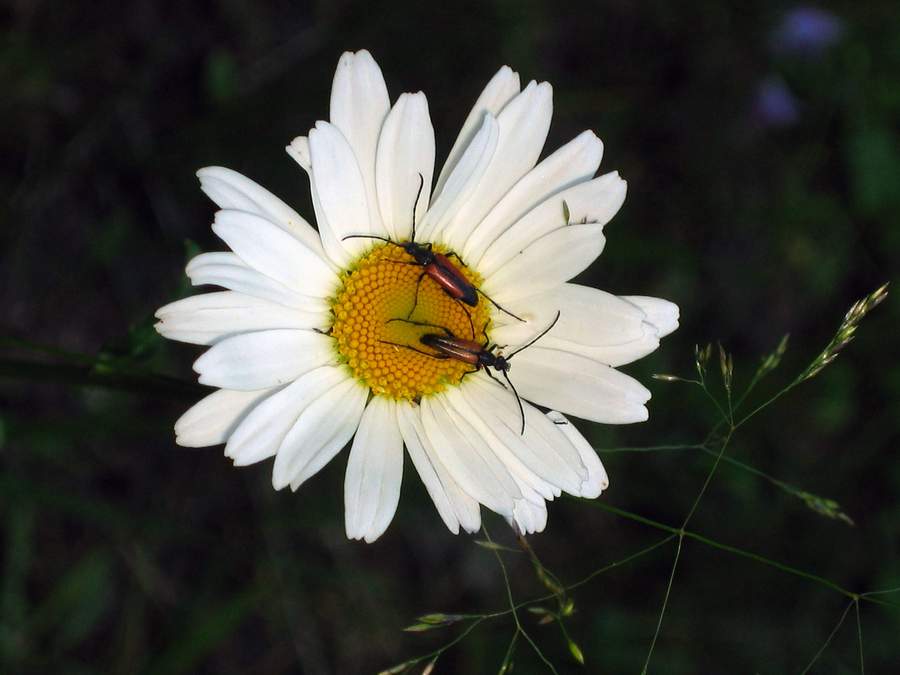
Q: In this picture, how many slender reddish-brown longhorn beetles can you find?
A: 2